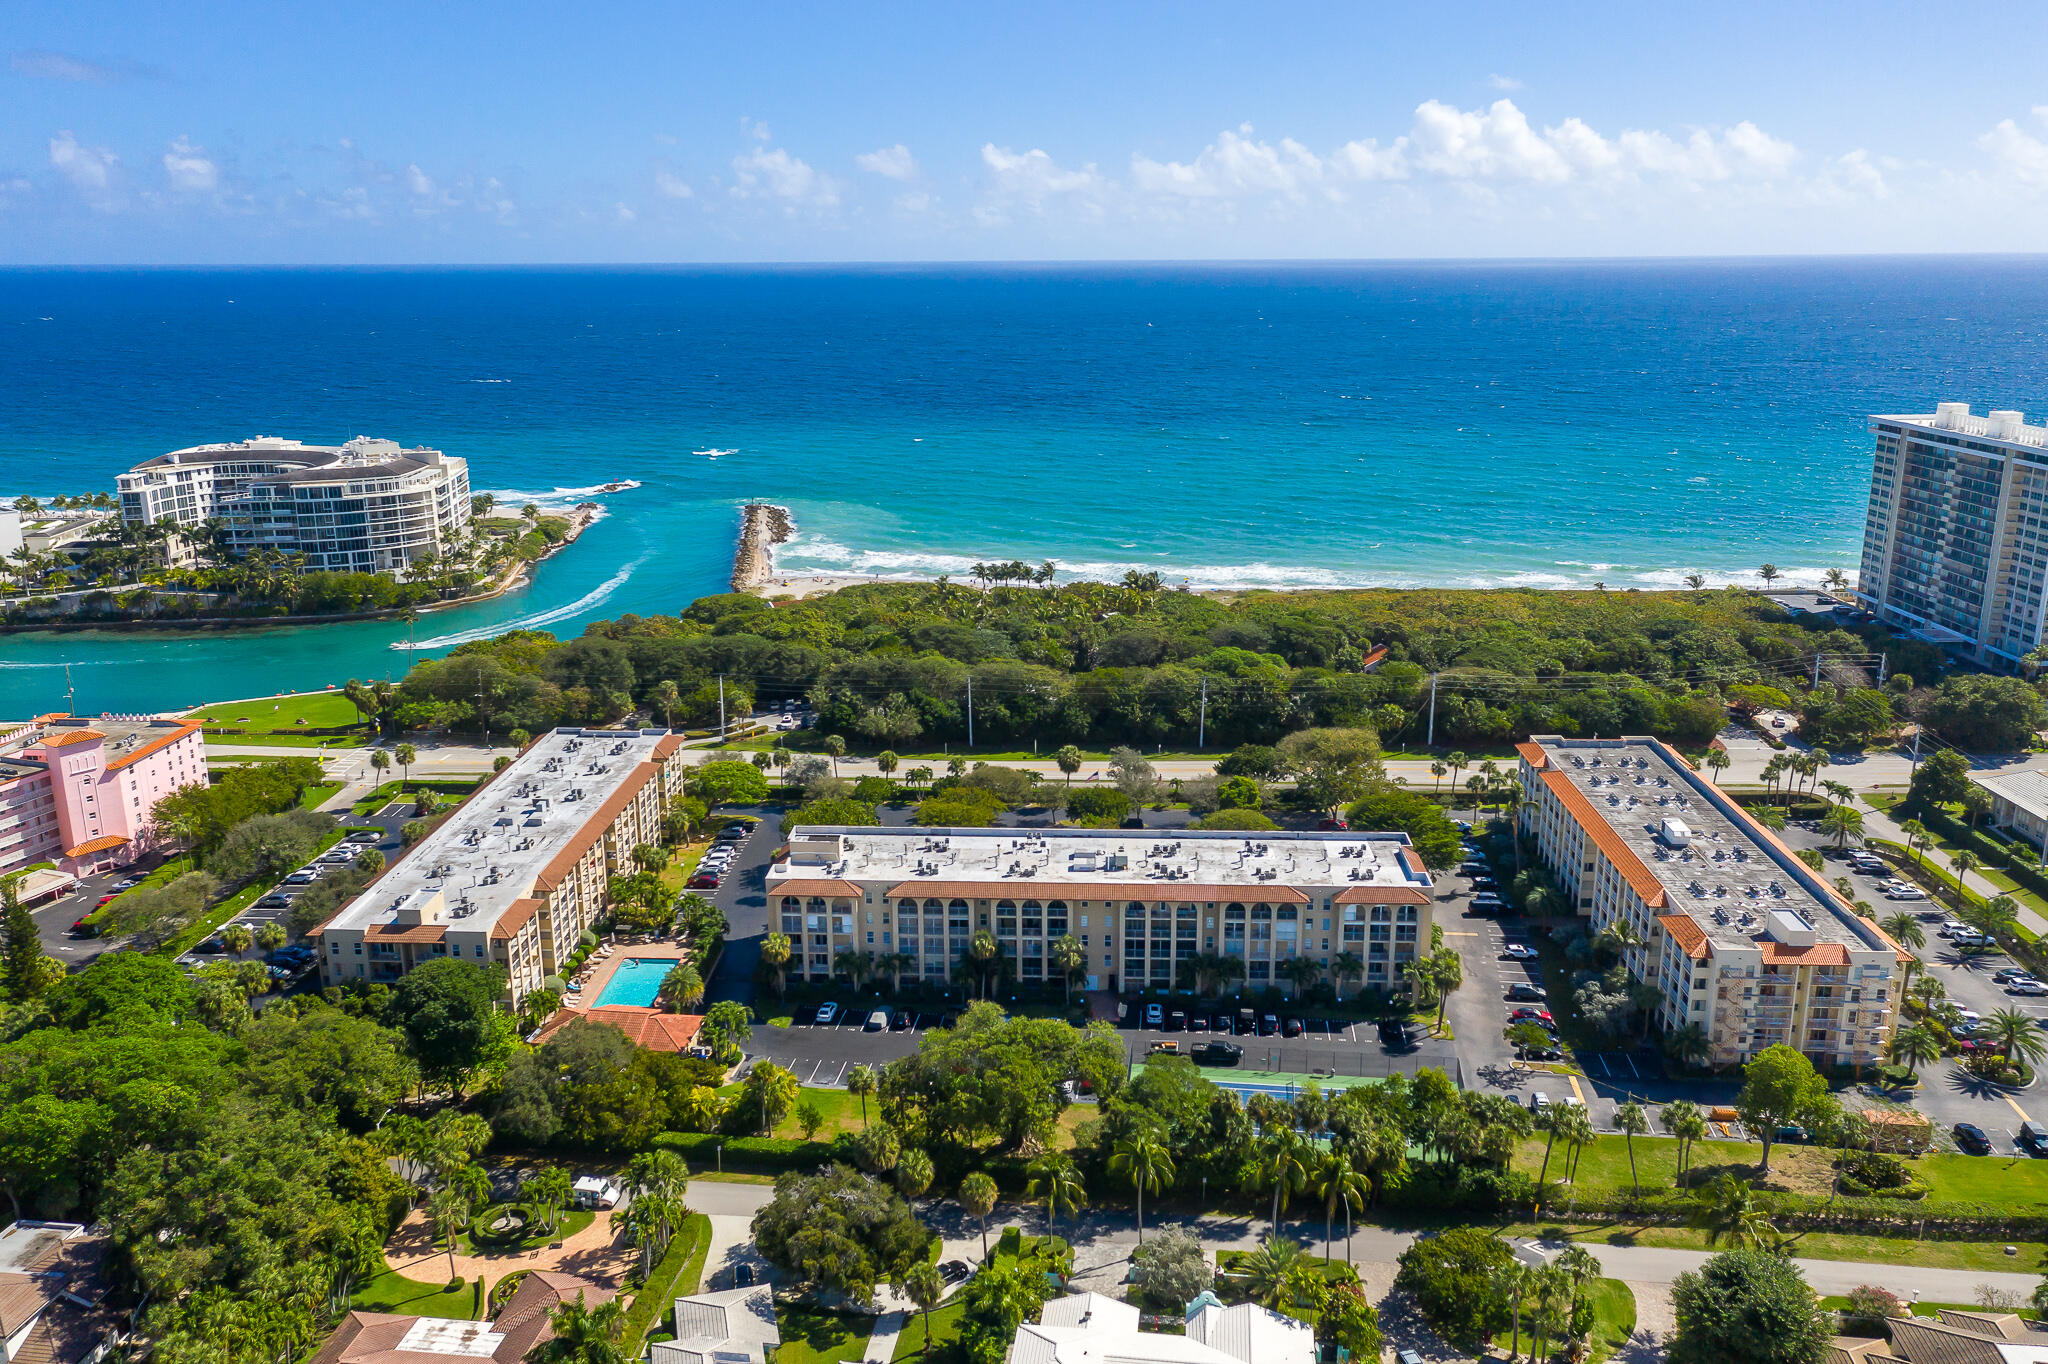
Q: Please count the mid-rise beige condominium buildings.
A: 3